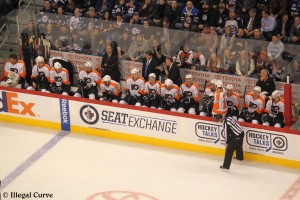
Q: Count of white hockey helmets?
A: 13